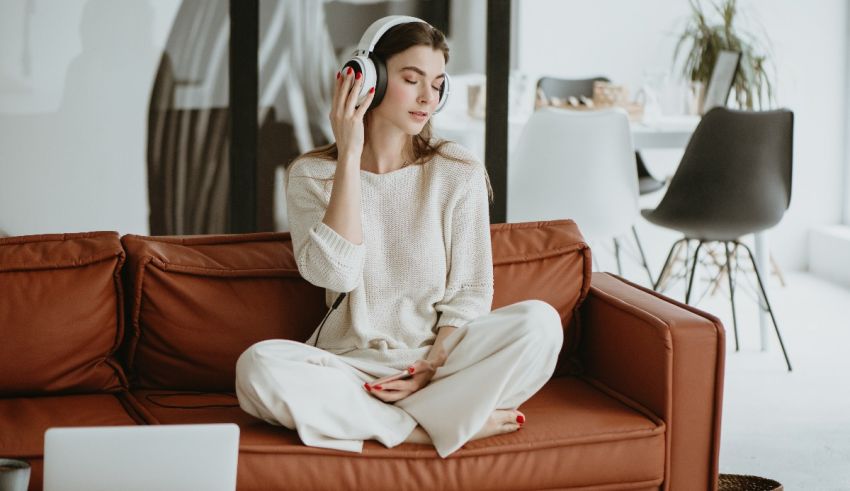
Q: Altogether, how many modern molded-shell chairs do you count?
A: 3